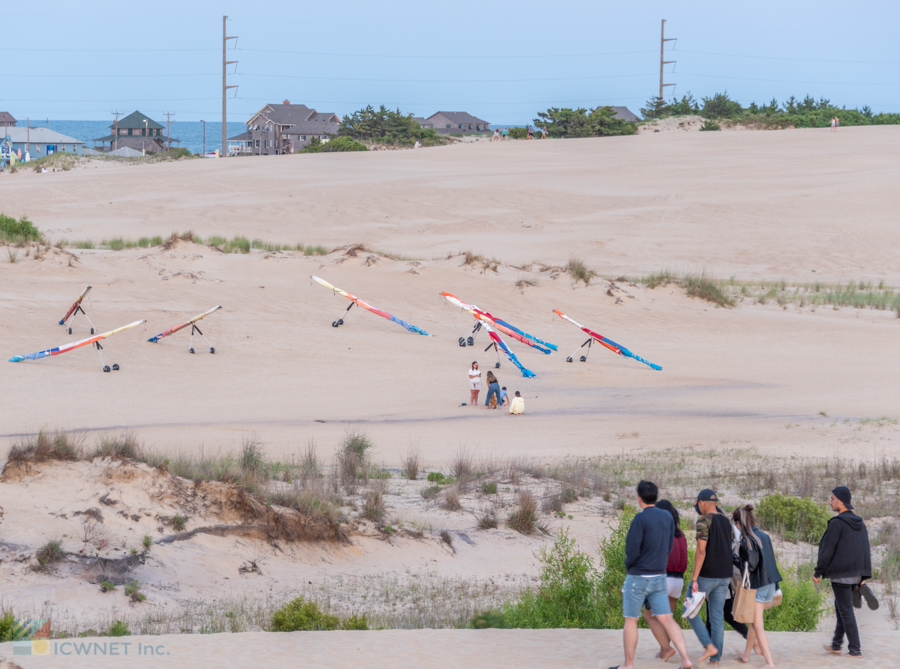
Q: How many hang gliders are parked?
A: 8